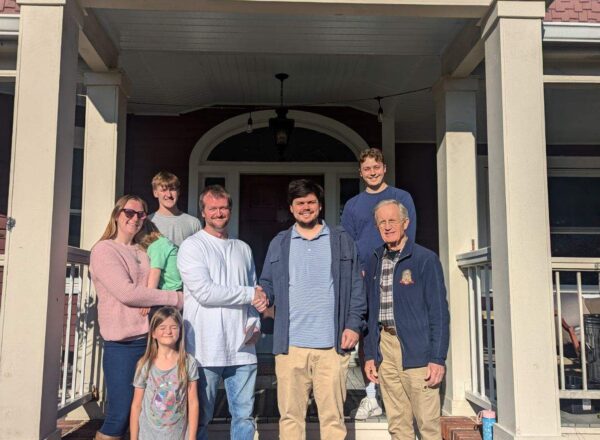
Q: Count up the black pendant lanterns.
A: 1